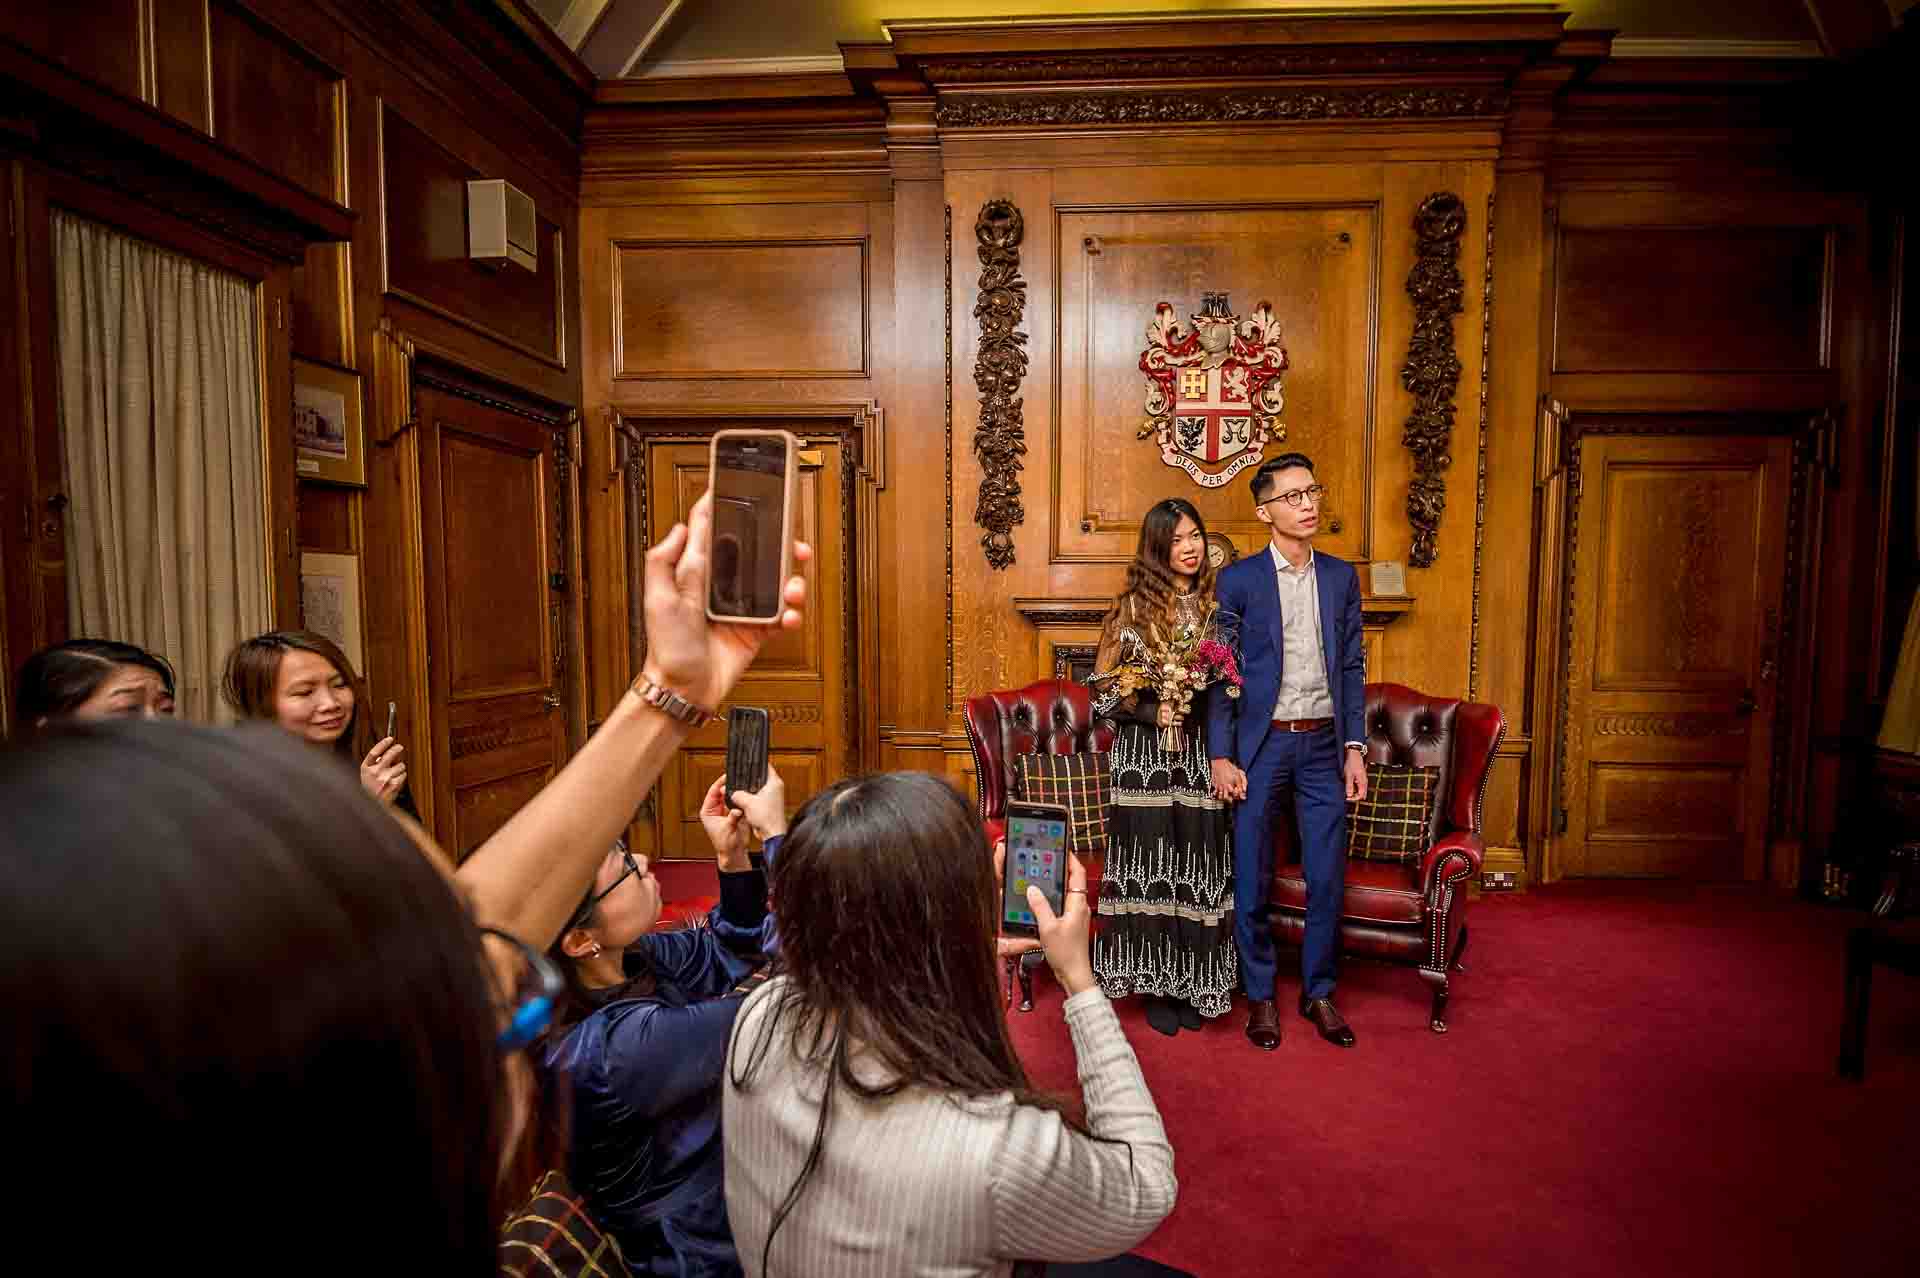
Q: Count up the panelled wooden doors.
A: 3